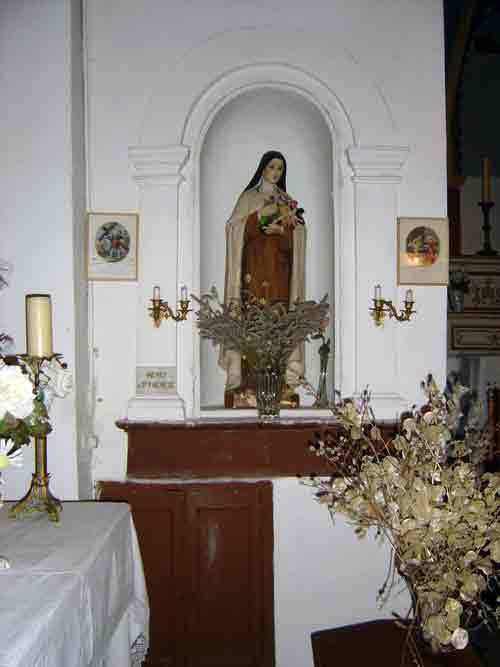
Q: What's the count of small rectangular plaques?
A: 1